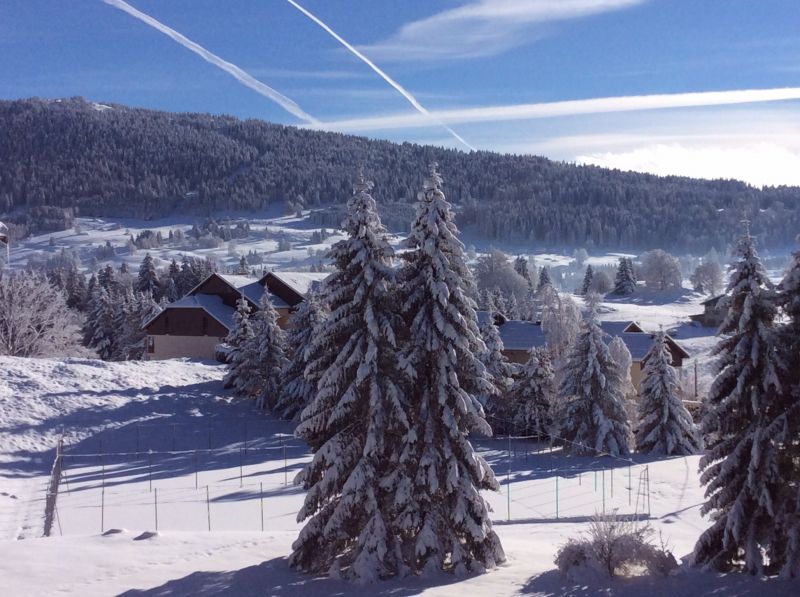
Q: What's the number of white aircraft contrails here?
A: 3